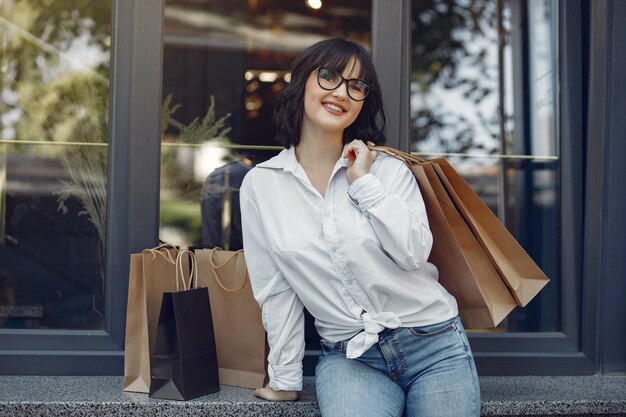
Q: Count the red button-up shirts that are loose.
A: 0